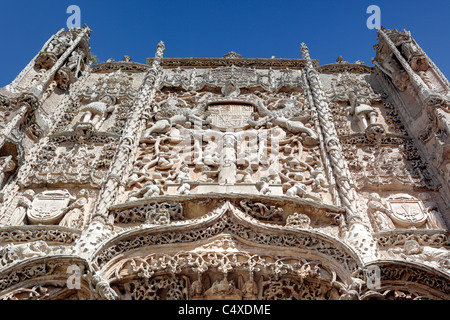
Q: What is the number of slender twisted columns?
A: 2